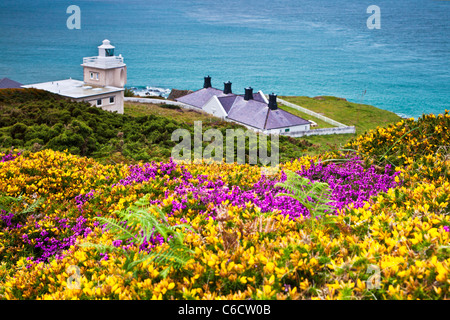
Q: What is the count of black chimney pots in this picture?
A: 4